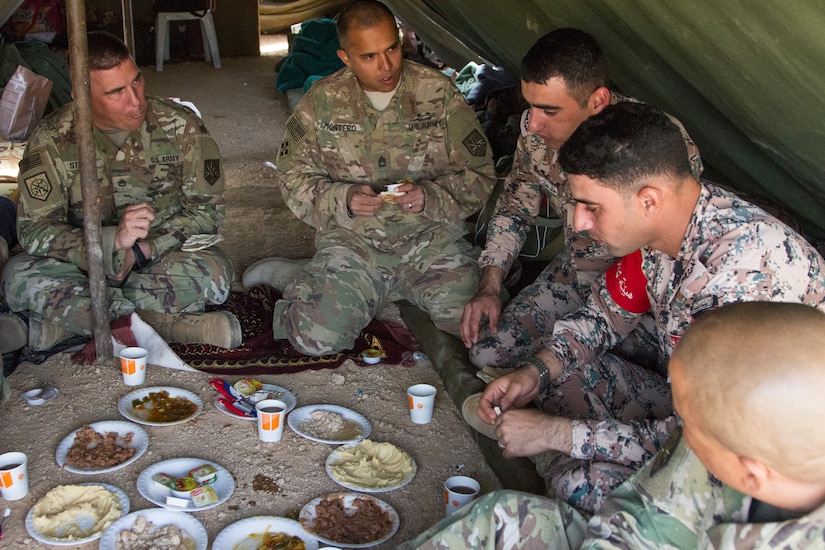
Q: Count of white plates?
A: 10